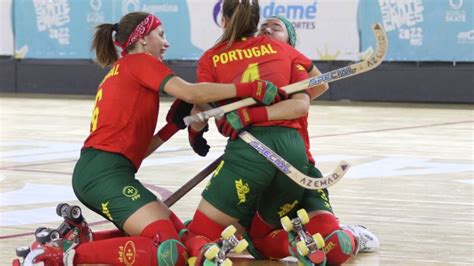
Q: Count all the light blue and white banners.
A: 2